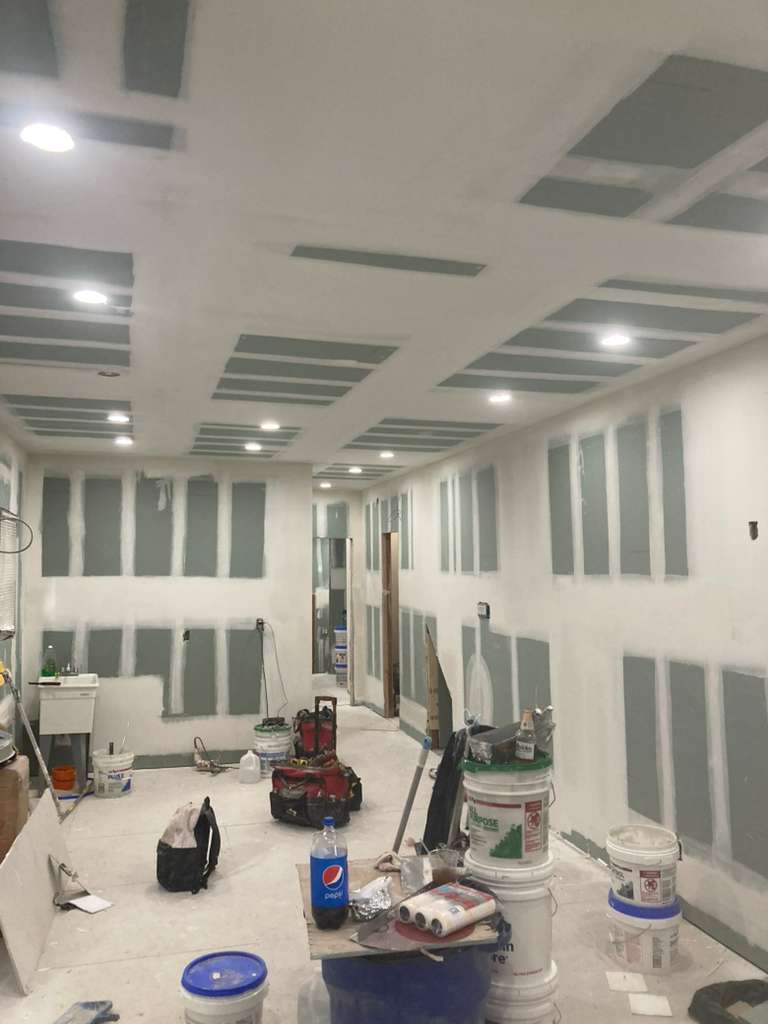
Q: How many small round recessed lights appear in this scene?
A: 11